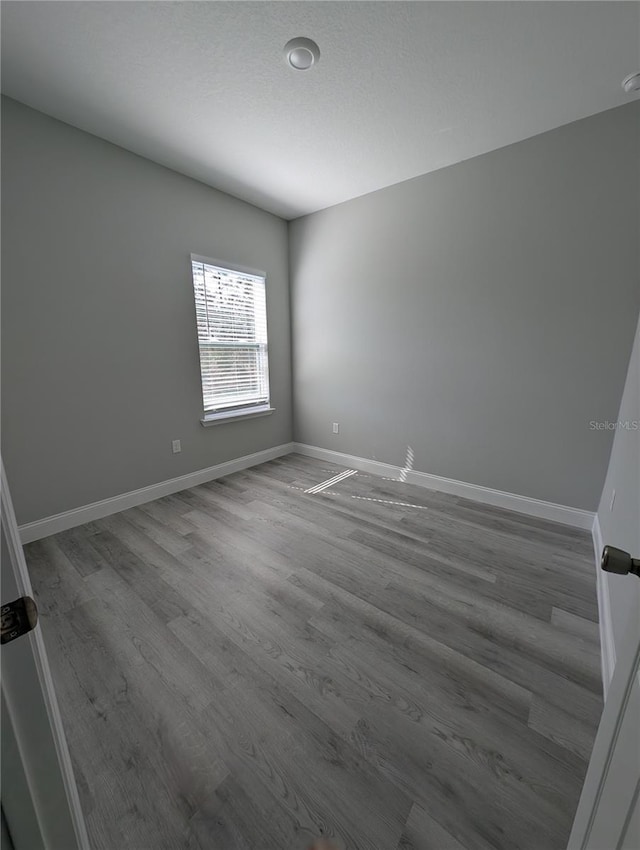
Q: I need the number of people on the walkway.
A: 0